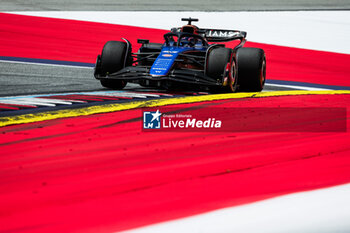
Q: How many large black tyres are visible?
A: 3